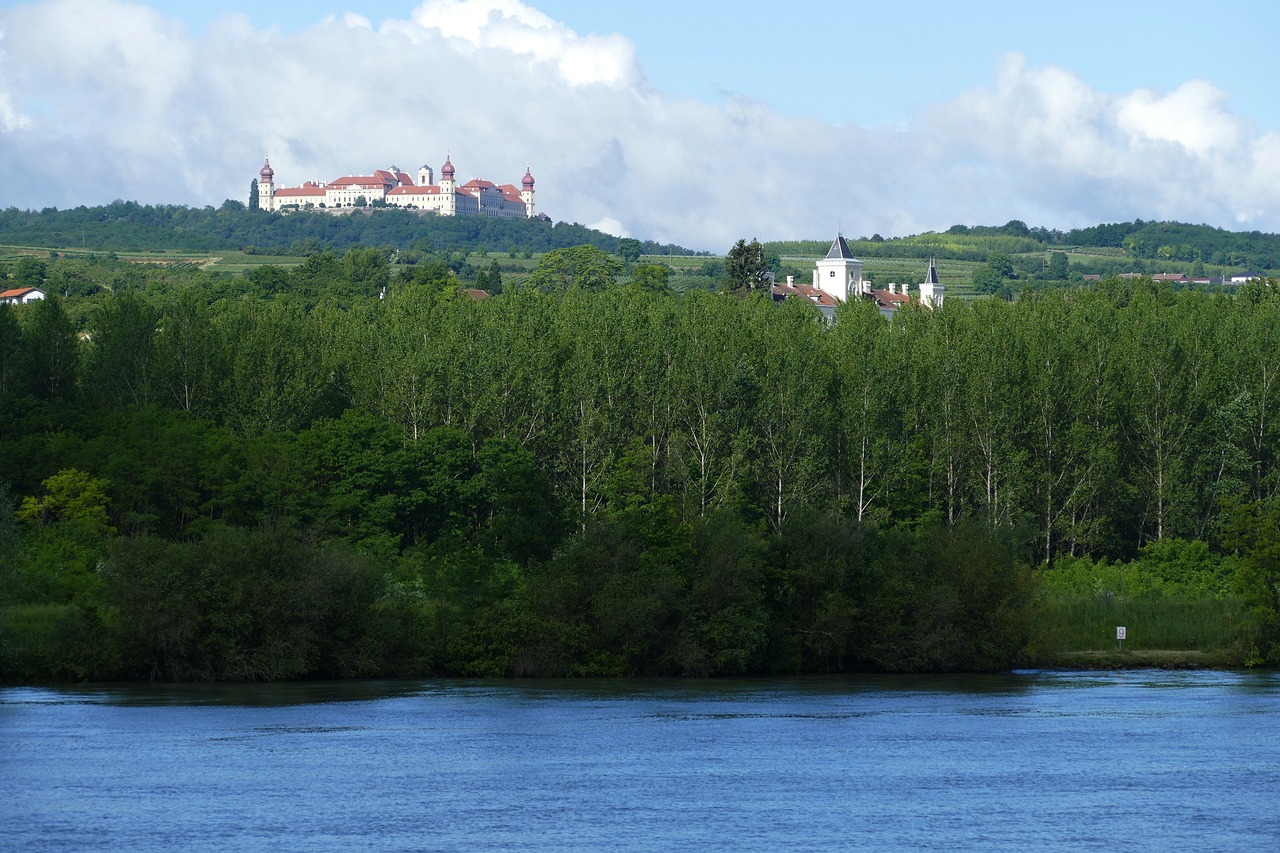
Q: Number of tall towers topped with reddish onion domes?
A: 3